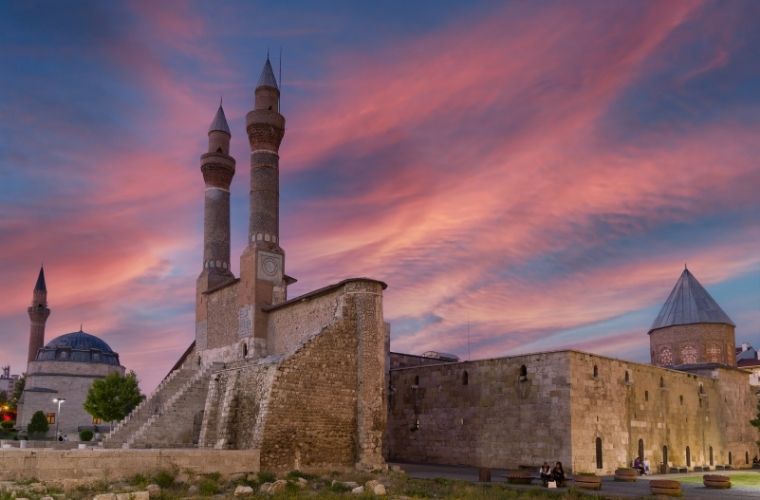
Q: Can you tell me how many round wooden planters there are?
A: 5